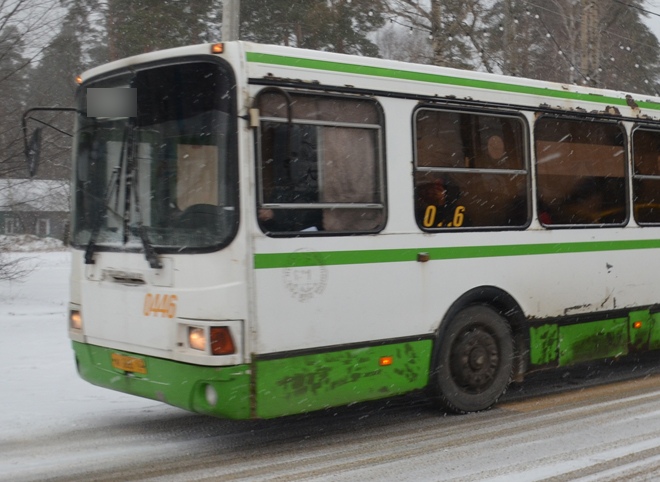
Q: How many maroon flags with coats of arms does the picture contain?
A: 0